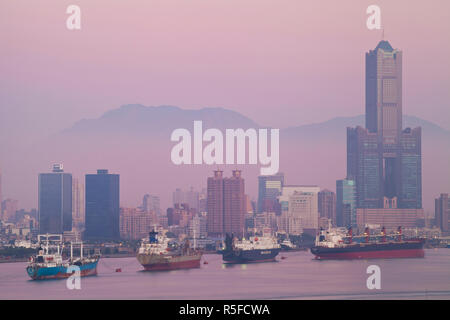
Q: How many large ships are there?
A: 4